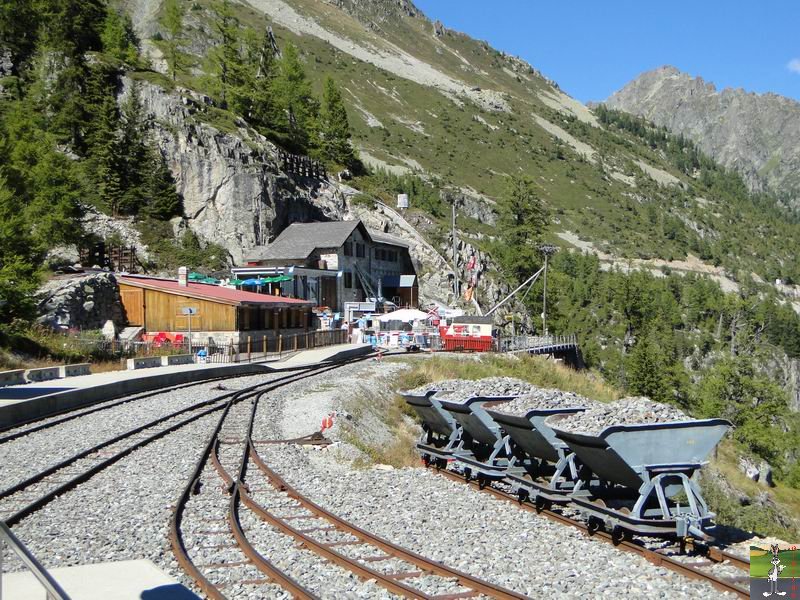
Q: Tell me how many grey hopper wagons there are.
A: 4